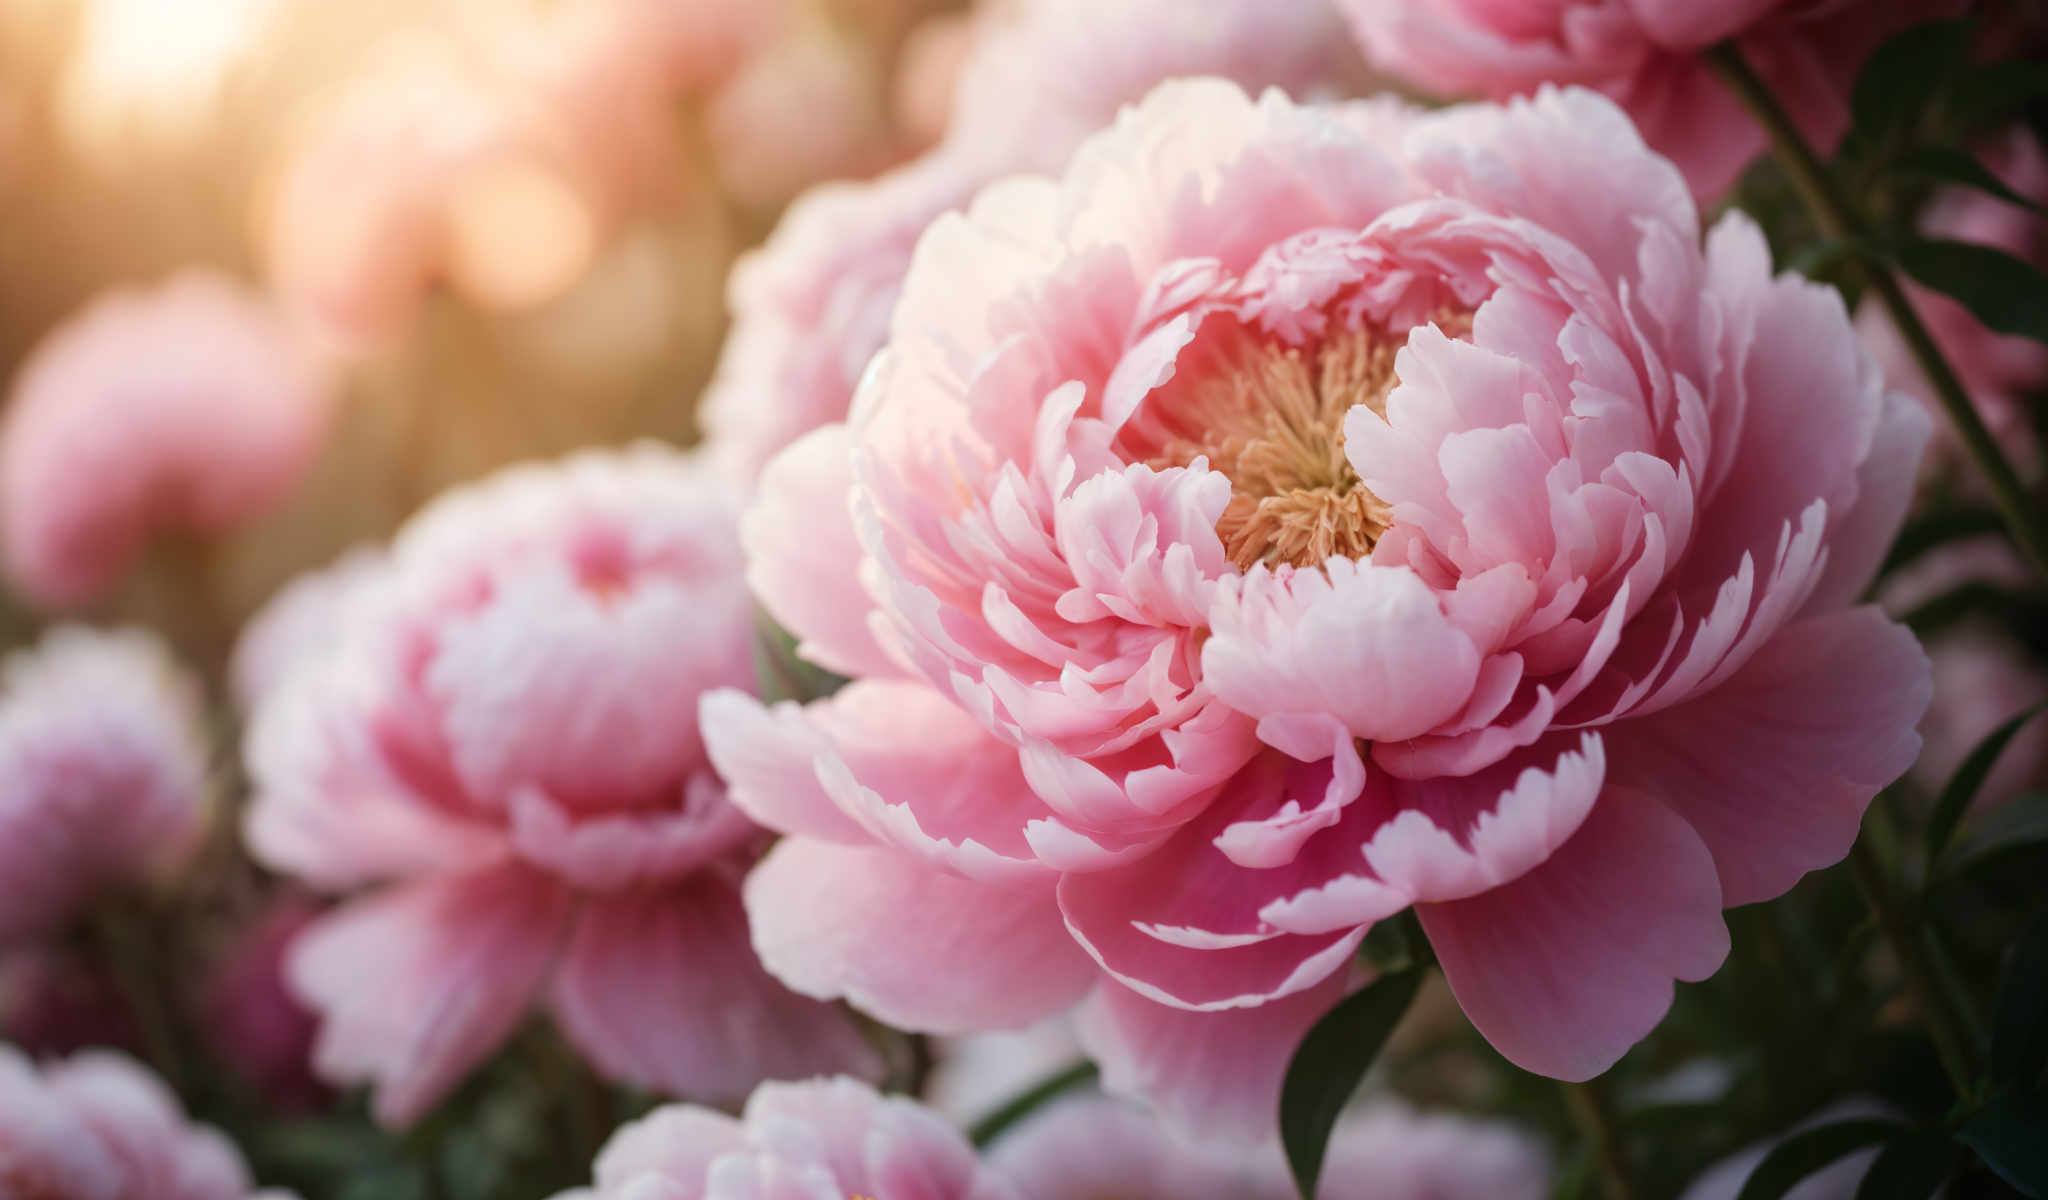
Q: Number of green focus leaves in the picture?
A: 1